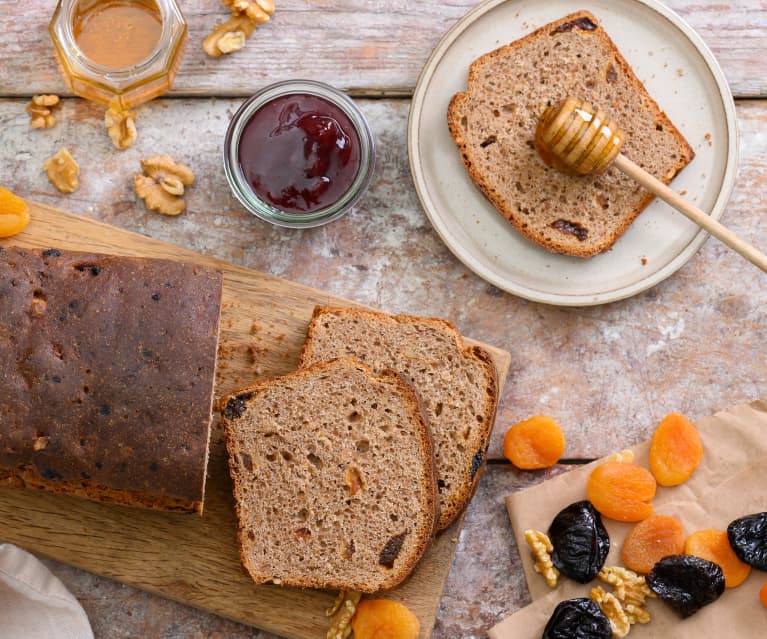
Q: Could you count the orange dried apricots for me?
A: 8